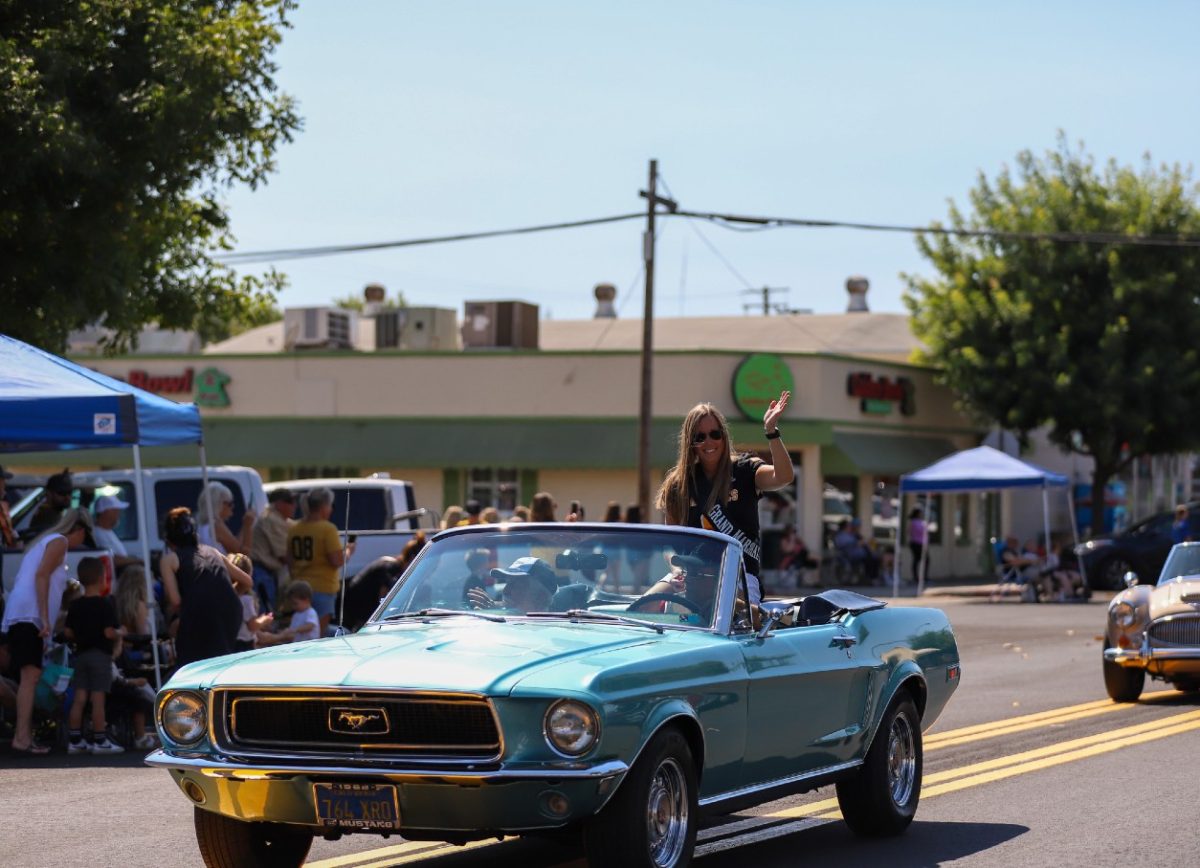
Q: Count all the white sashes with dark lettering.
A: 0